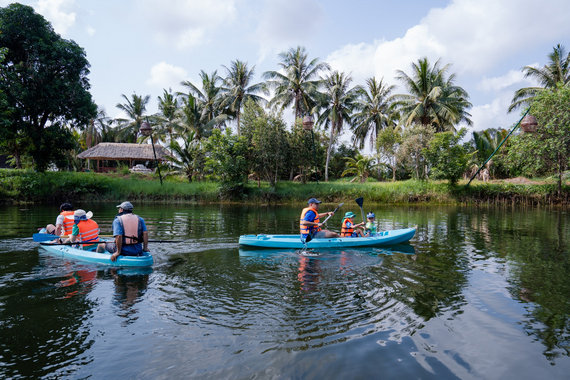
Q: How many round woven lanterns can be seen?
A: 3